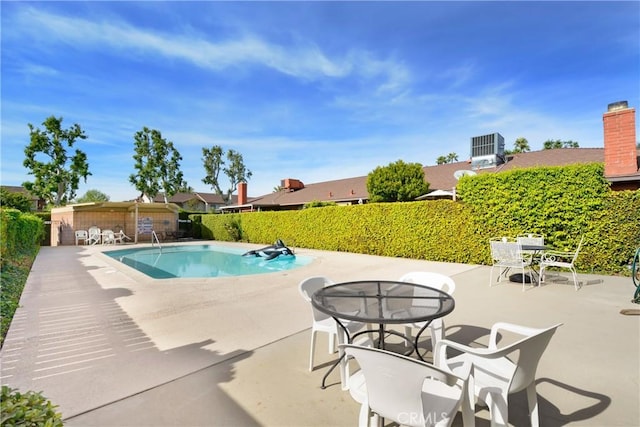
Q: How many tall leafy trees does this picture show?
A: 3